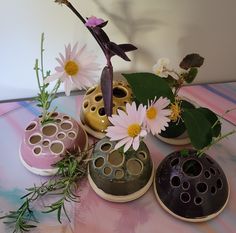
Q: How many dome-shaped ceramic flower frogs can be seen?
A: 5